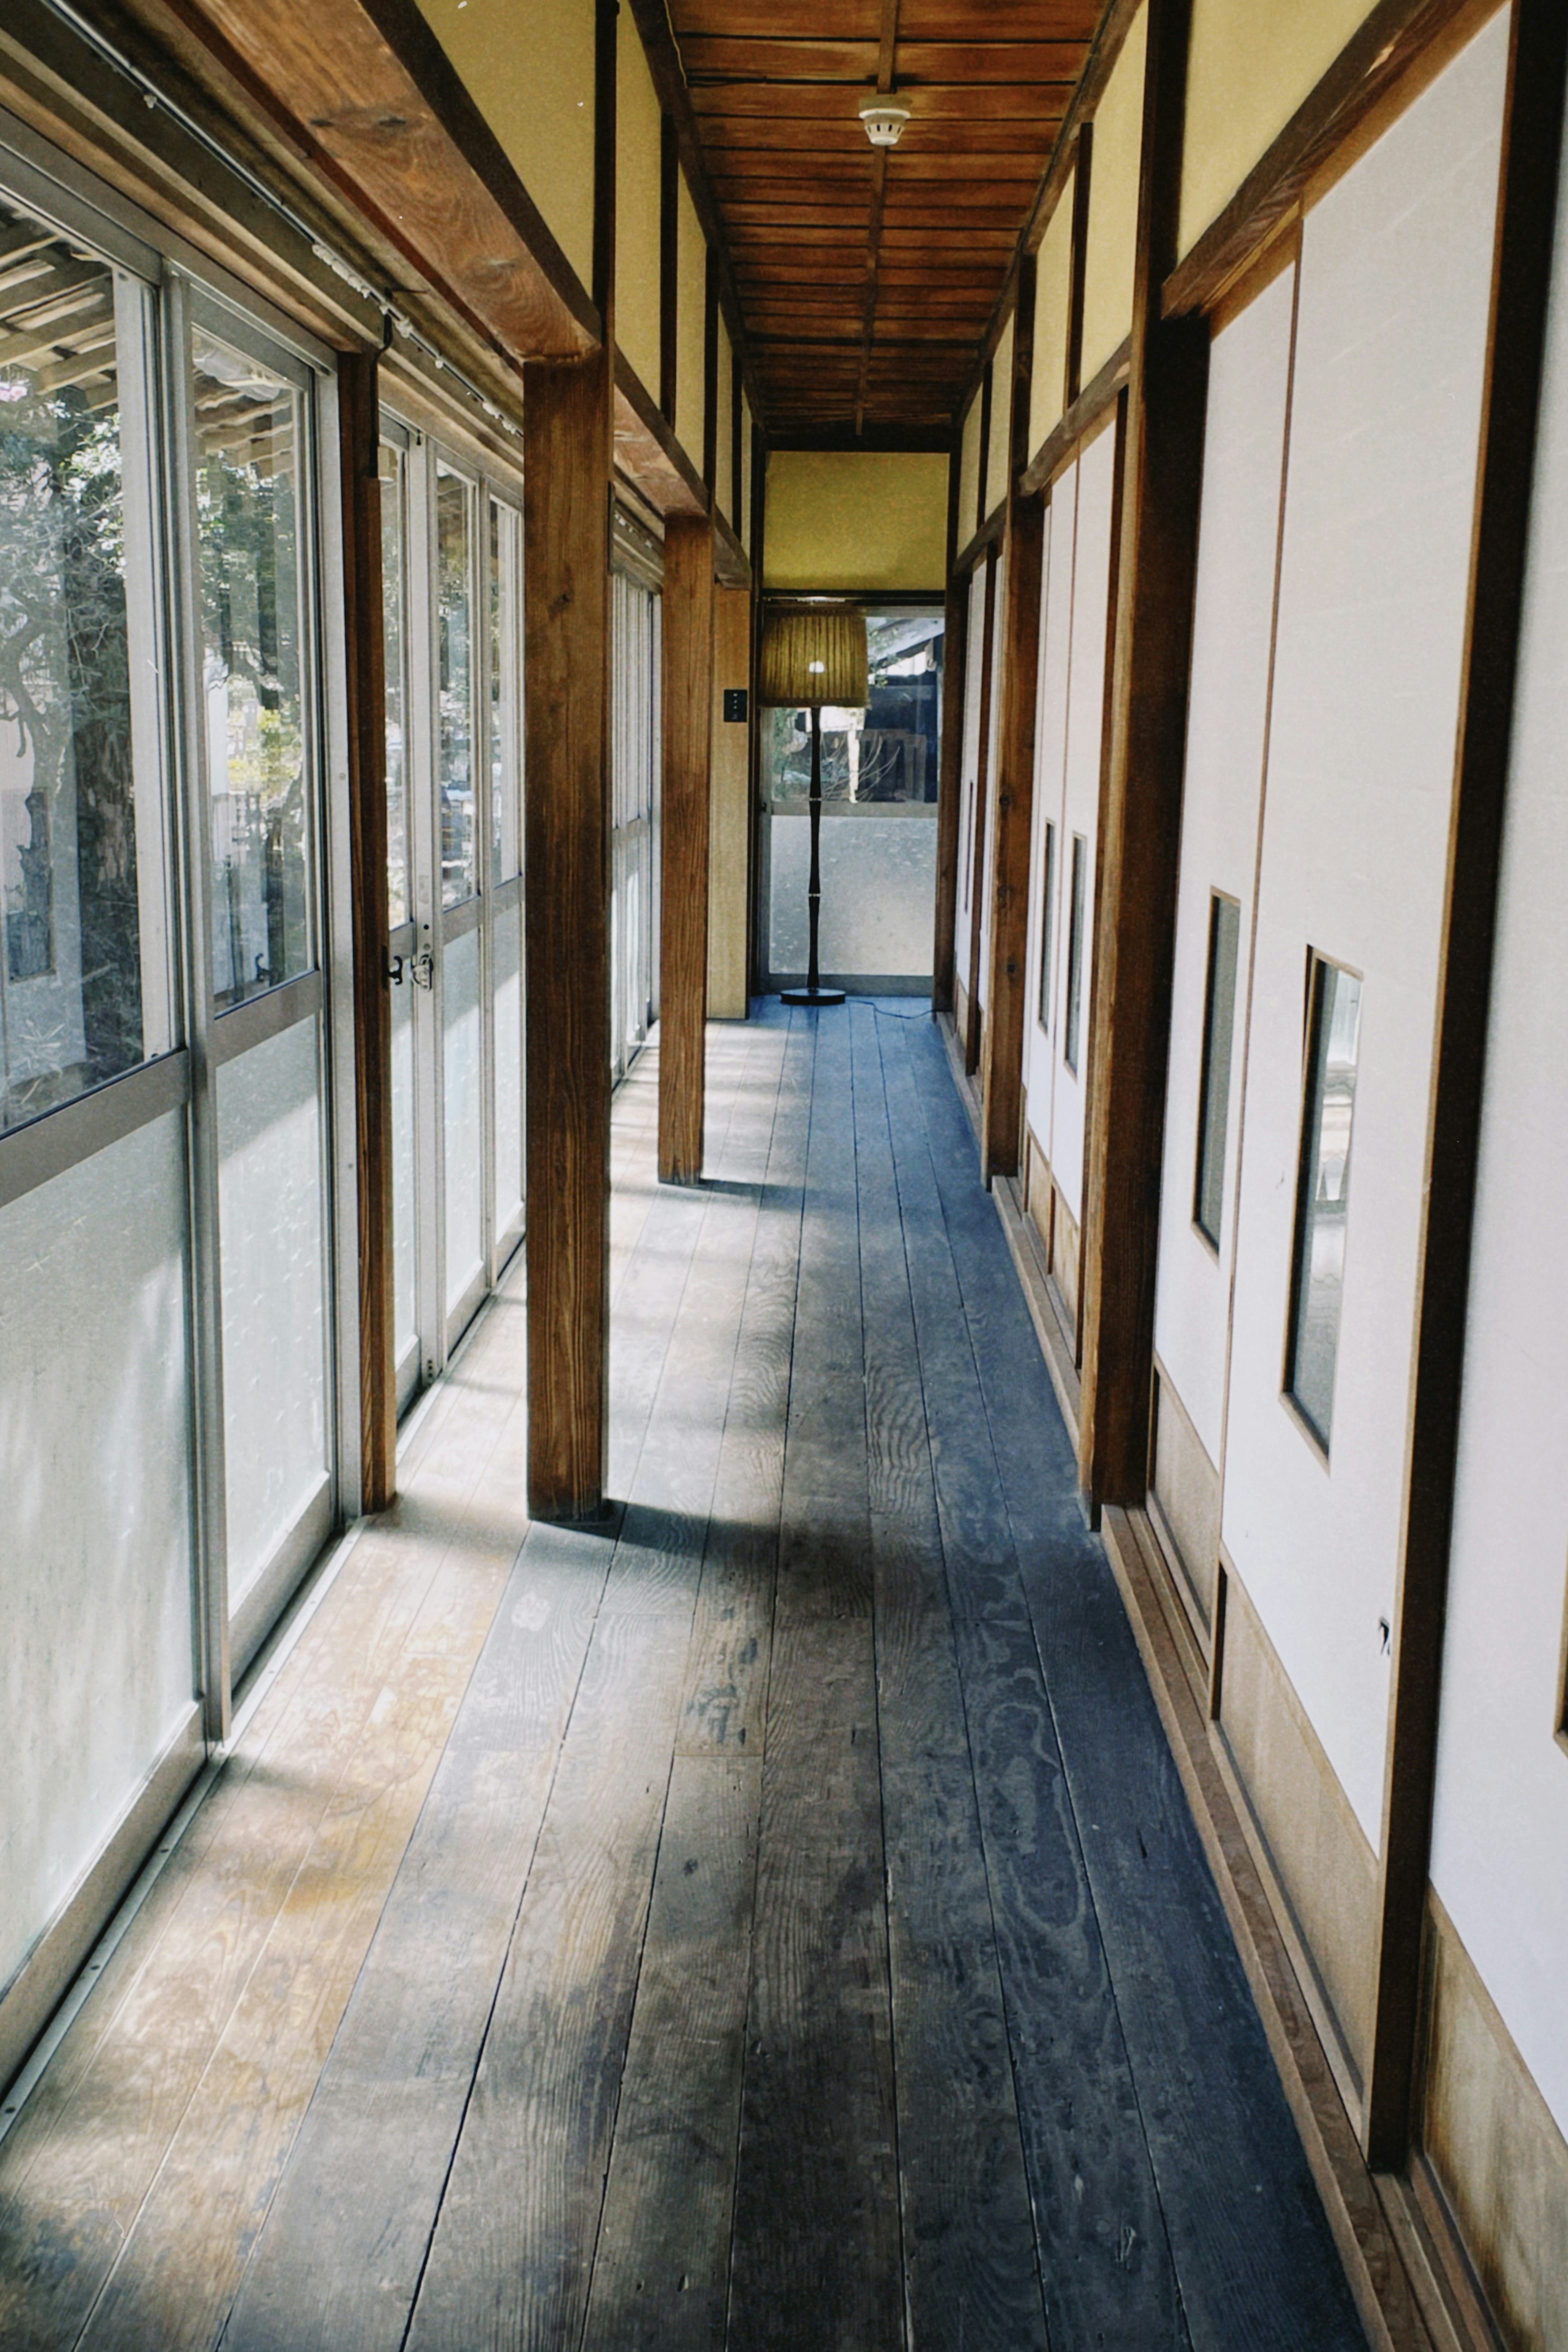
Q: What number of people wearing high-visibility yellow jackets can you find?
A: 0